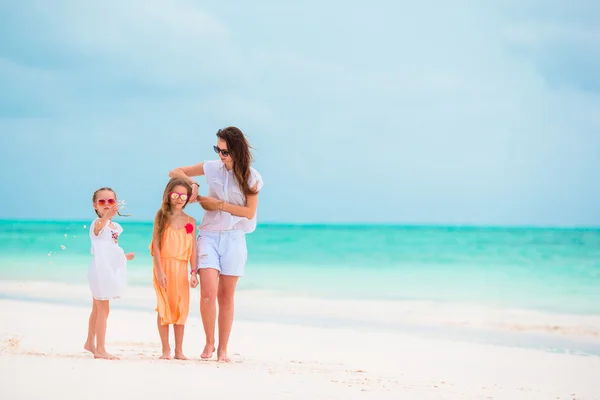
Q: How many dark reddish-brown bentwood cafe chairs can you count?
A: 0